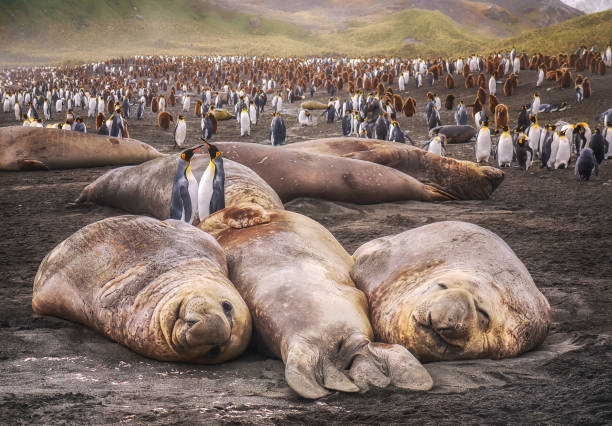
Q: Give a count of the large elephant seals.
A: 7